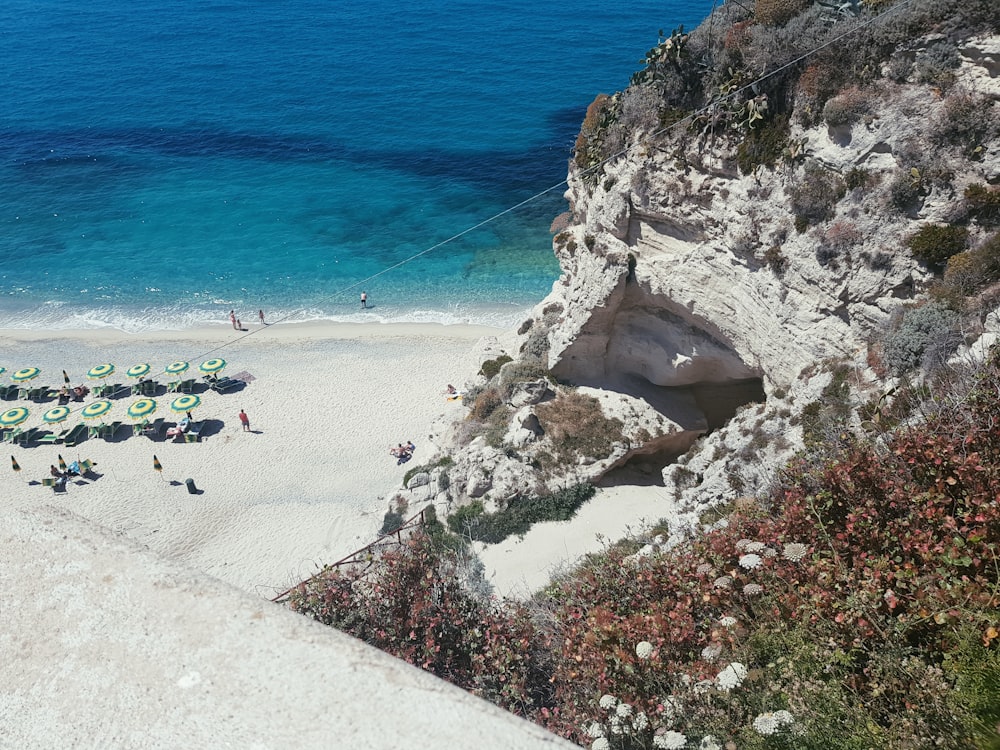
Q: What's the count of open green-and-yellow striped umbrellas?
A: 11